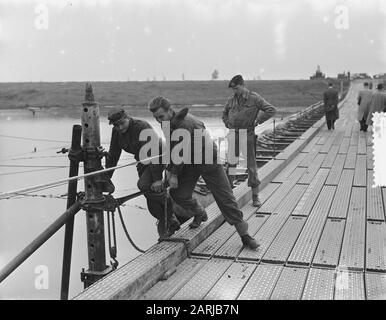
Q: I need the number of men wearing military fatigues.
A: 3